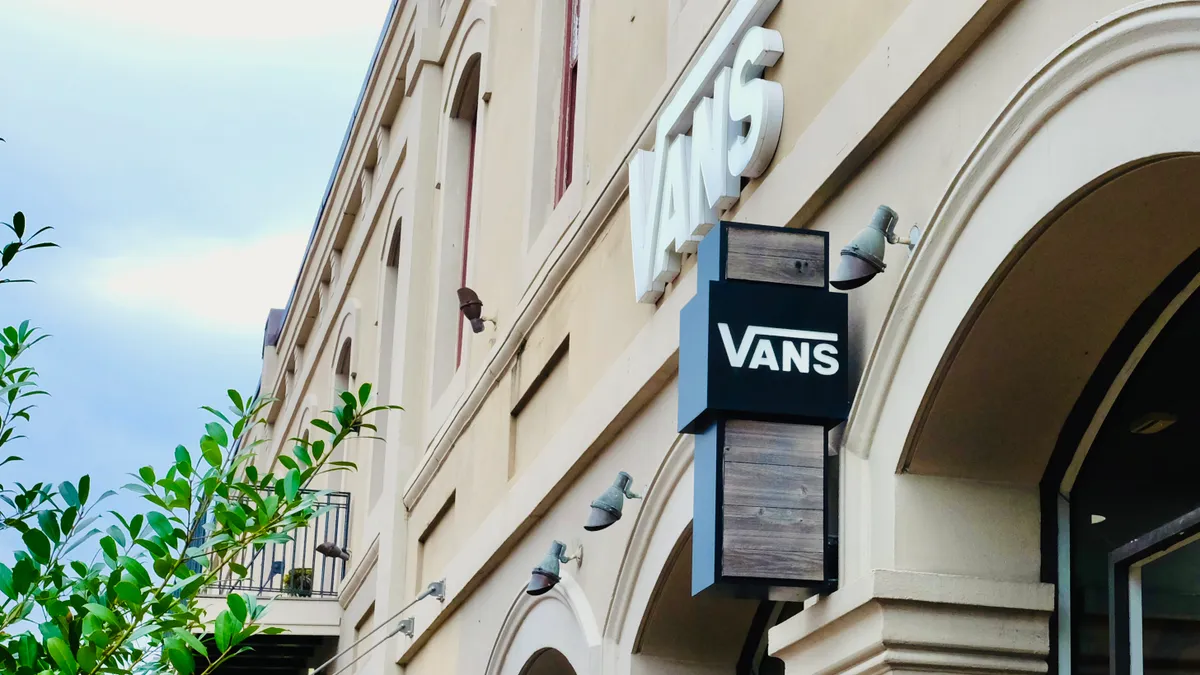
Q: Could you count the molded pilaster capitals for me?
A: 1